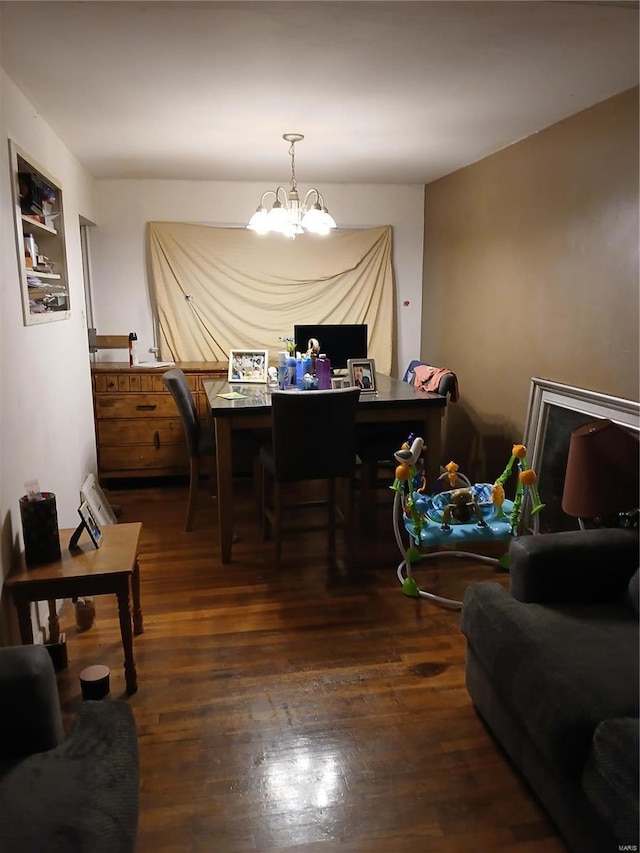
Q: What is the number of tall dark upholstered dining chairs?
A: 3